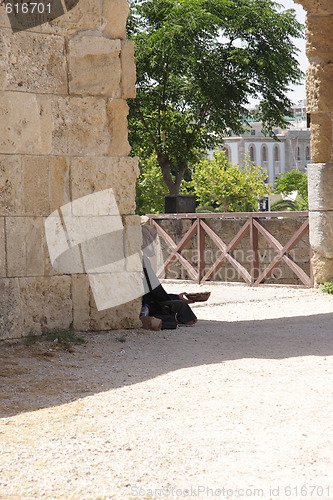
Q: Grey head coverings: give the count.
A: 1